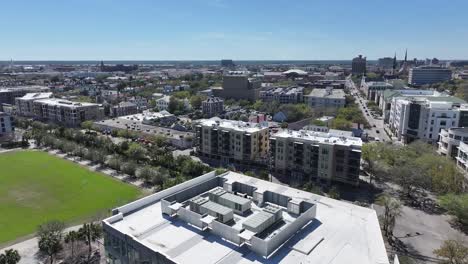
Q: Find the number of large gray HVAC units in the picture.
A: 3